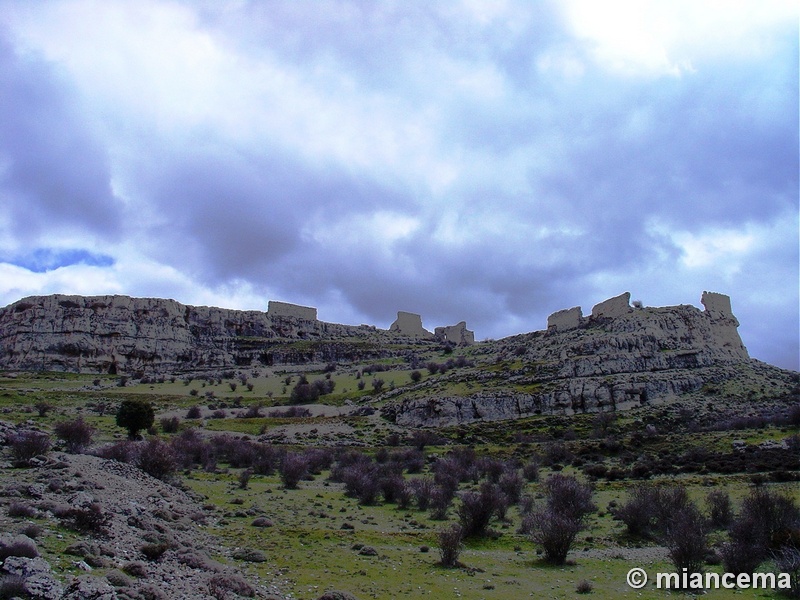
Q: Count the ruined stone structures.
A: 6